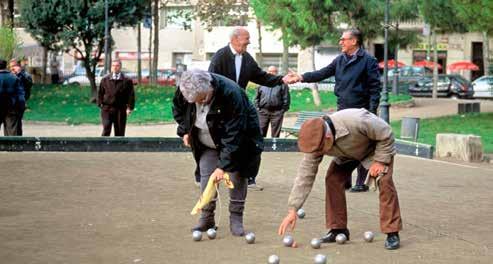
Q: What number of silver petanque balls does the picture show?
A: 10